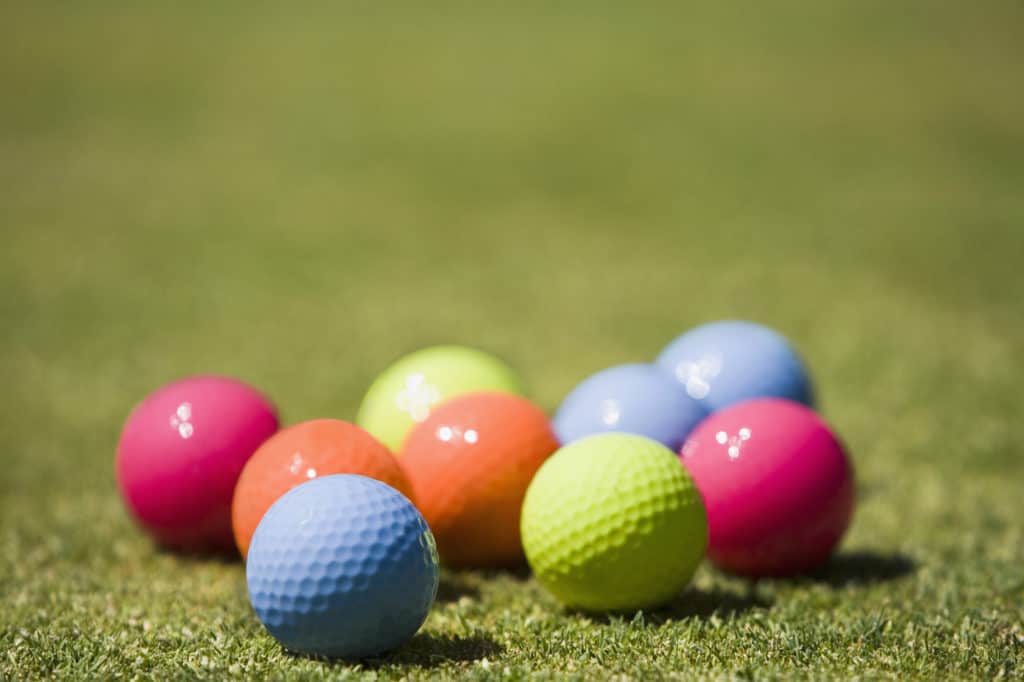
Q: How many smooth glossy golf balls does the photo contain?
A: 7